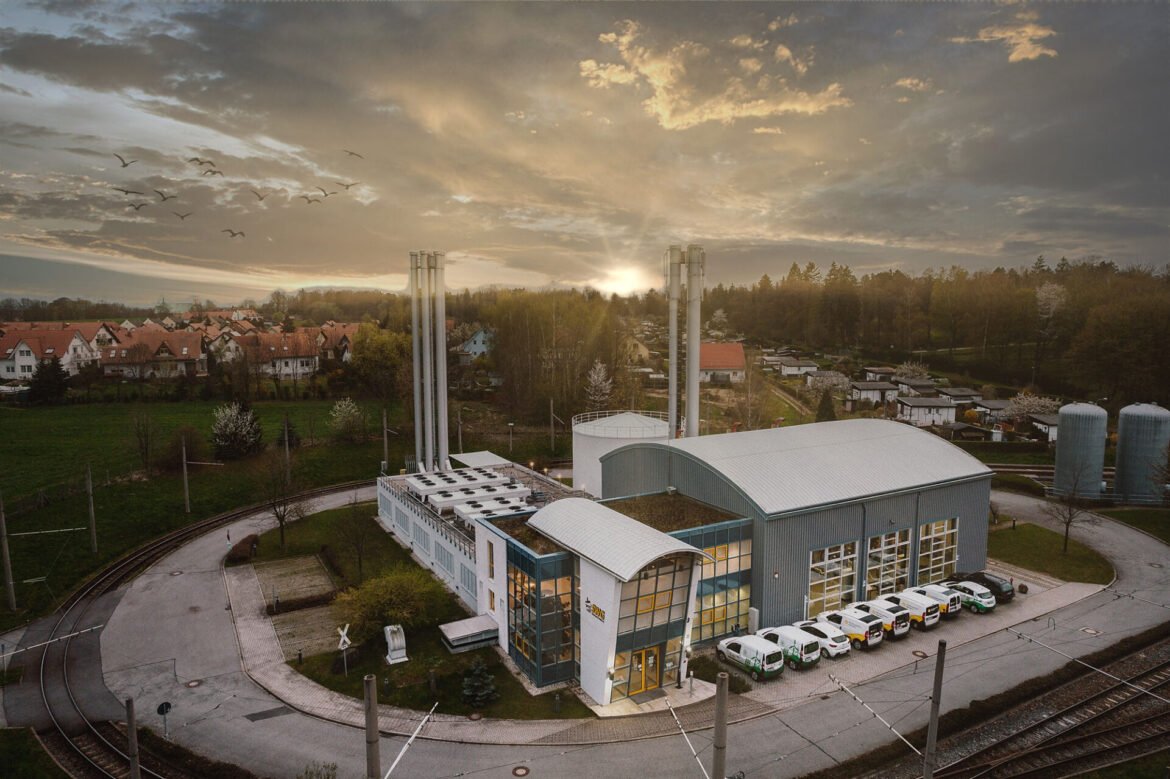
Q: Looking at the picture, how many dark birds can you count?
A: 13